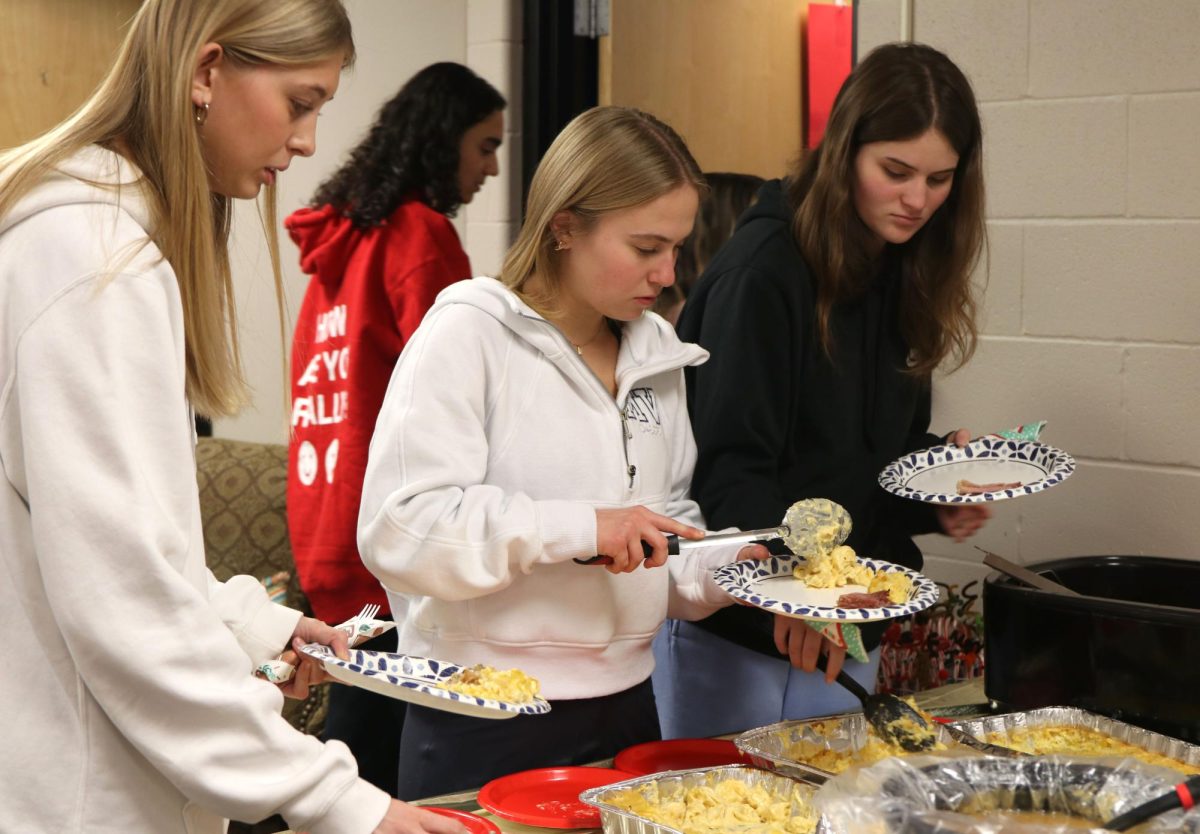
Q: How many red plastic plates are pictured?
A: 3